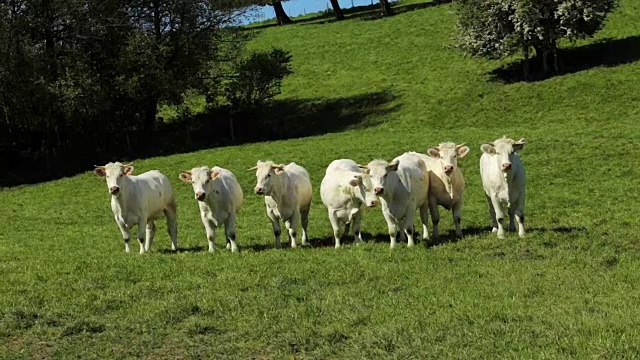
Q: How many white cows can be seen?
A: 7